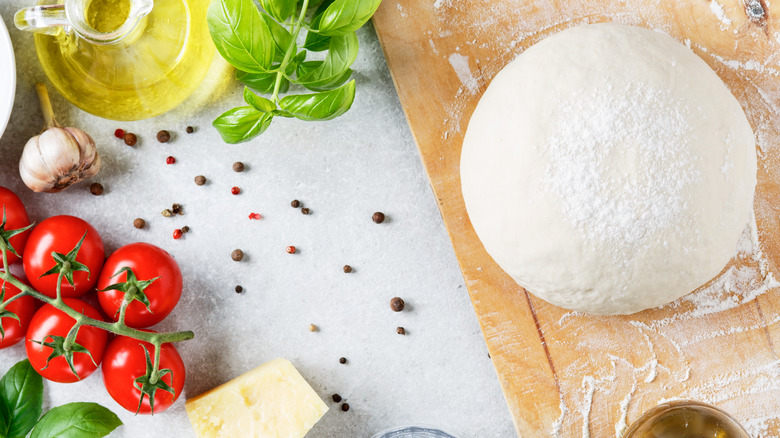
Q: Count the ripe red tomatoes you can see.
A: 6